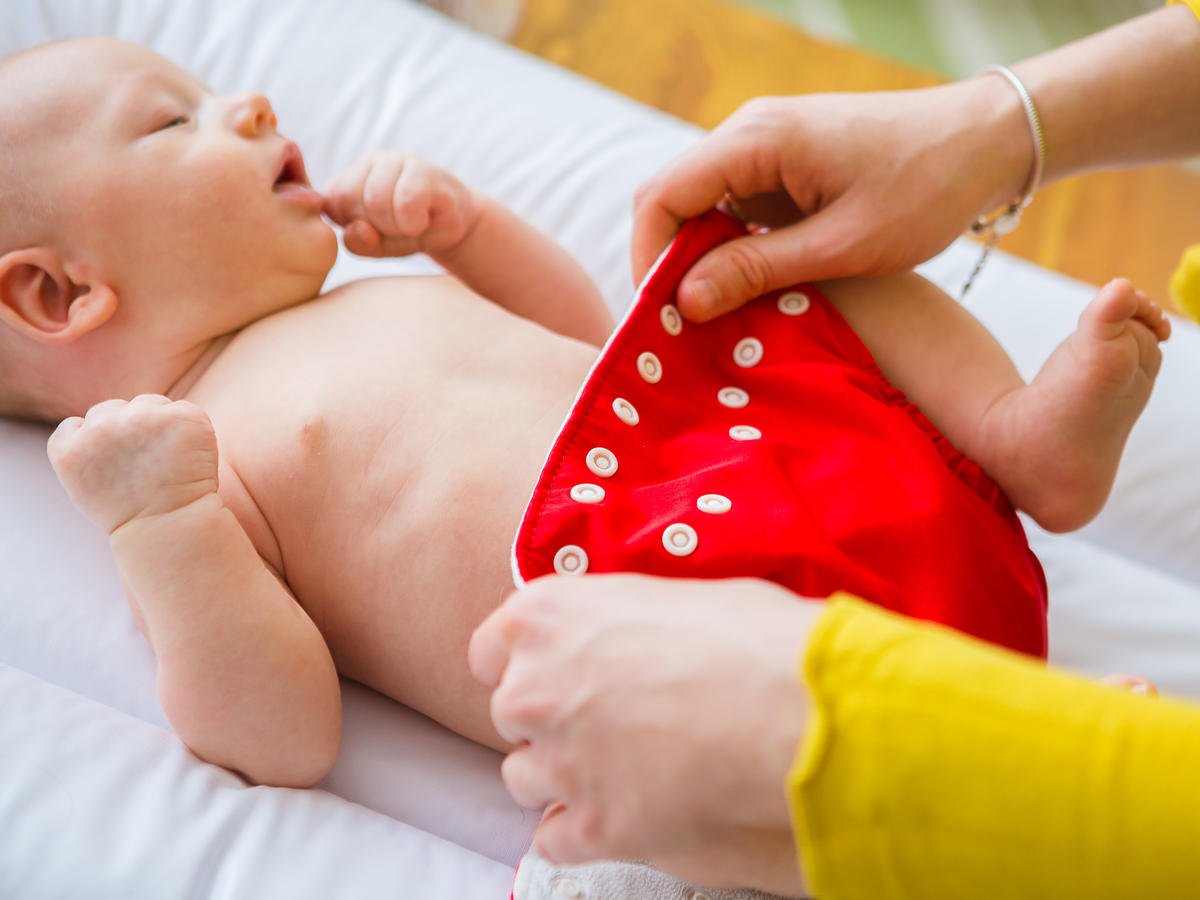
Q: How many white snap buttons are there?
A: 12